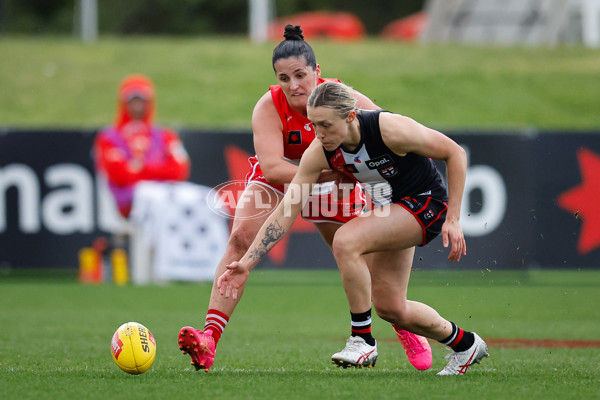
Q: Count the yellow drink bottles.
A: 2